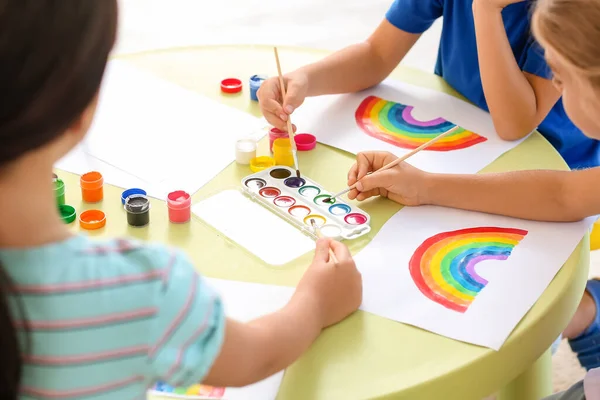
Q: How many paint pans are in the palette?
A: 12